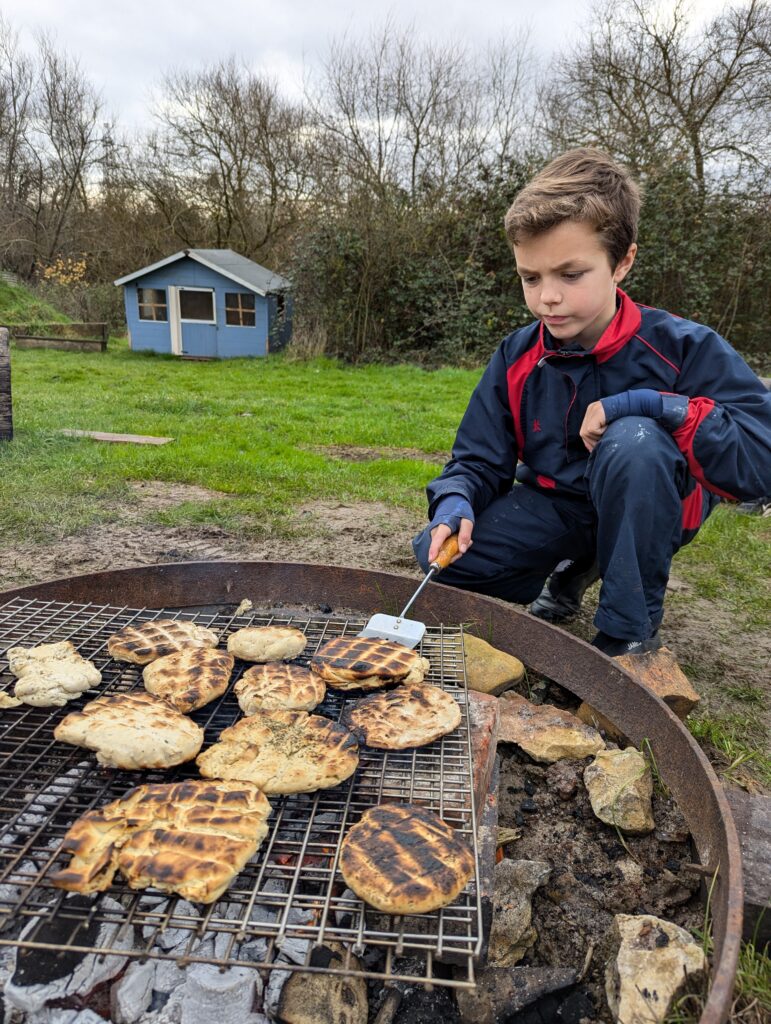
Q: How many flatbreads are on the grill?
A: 11